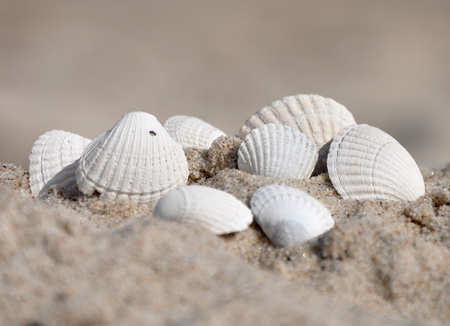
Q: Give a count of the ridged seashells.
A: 8